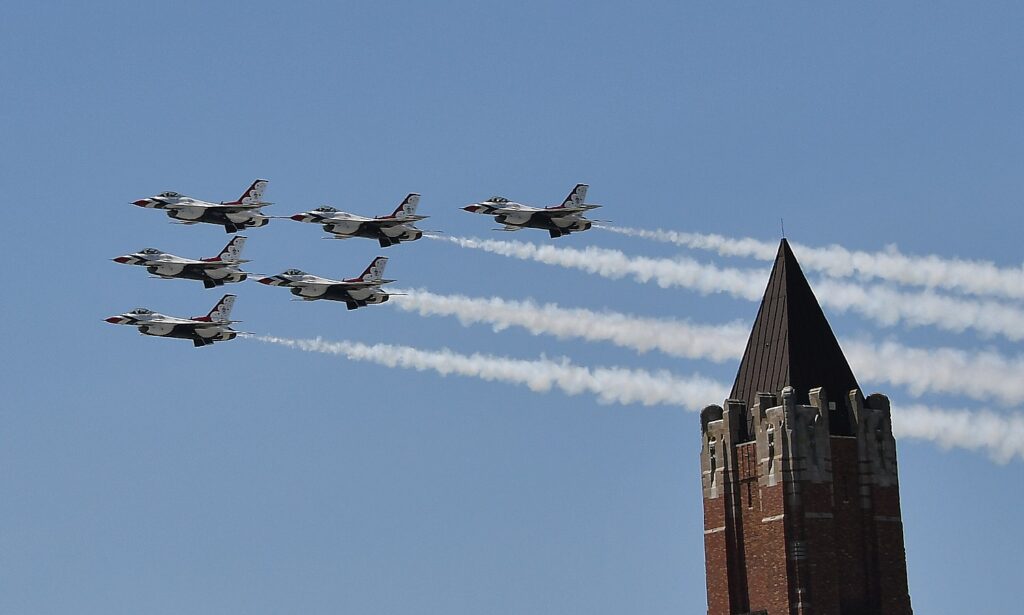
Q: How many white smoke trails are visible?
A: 4